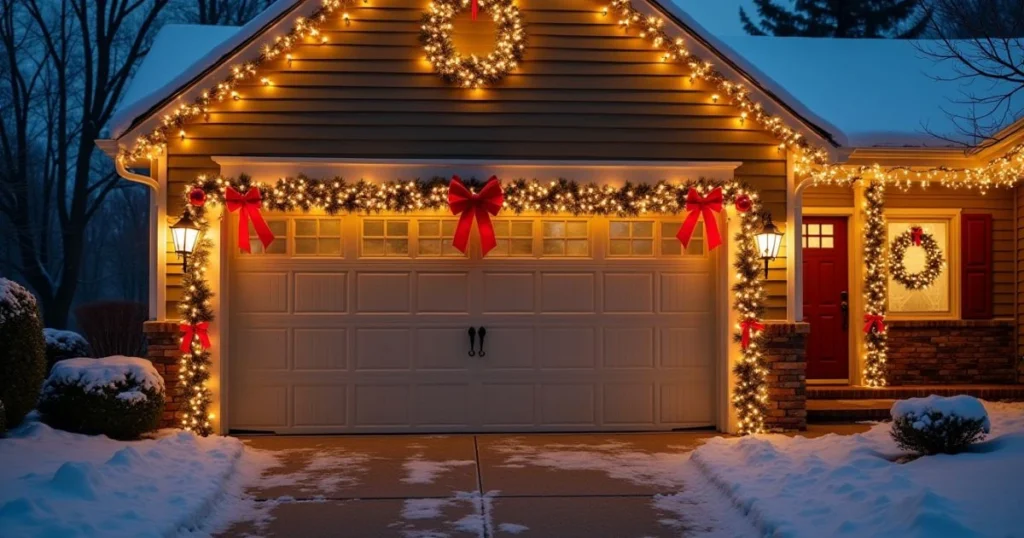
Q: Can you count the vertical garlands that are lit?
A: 3